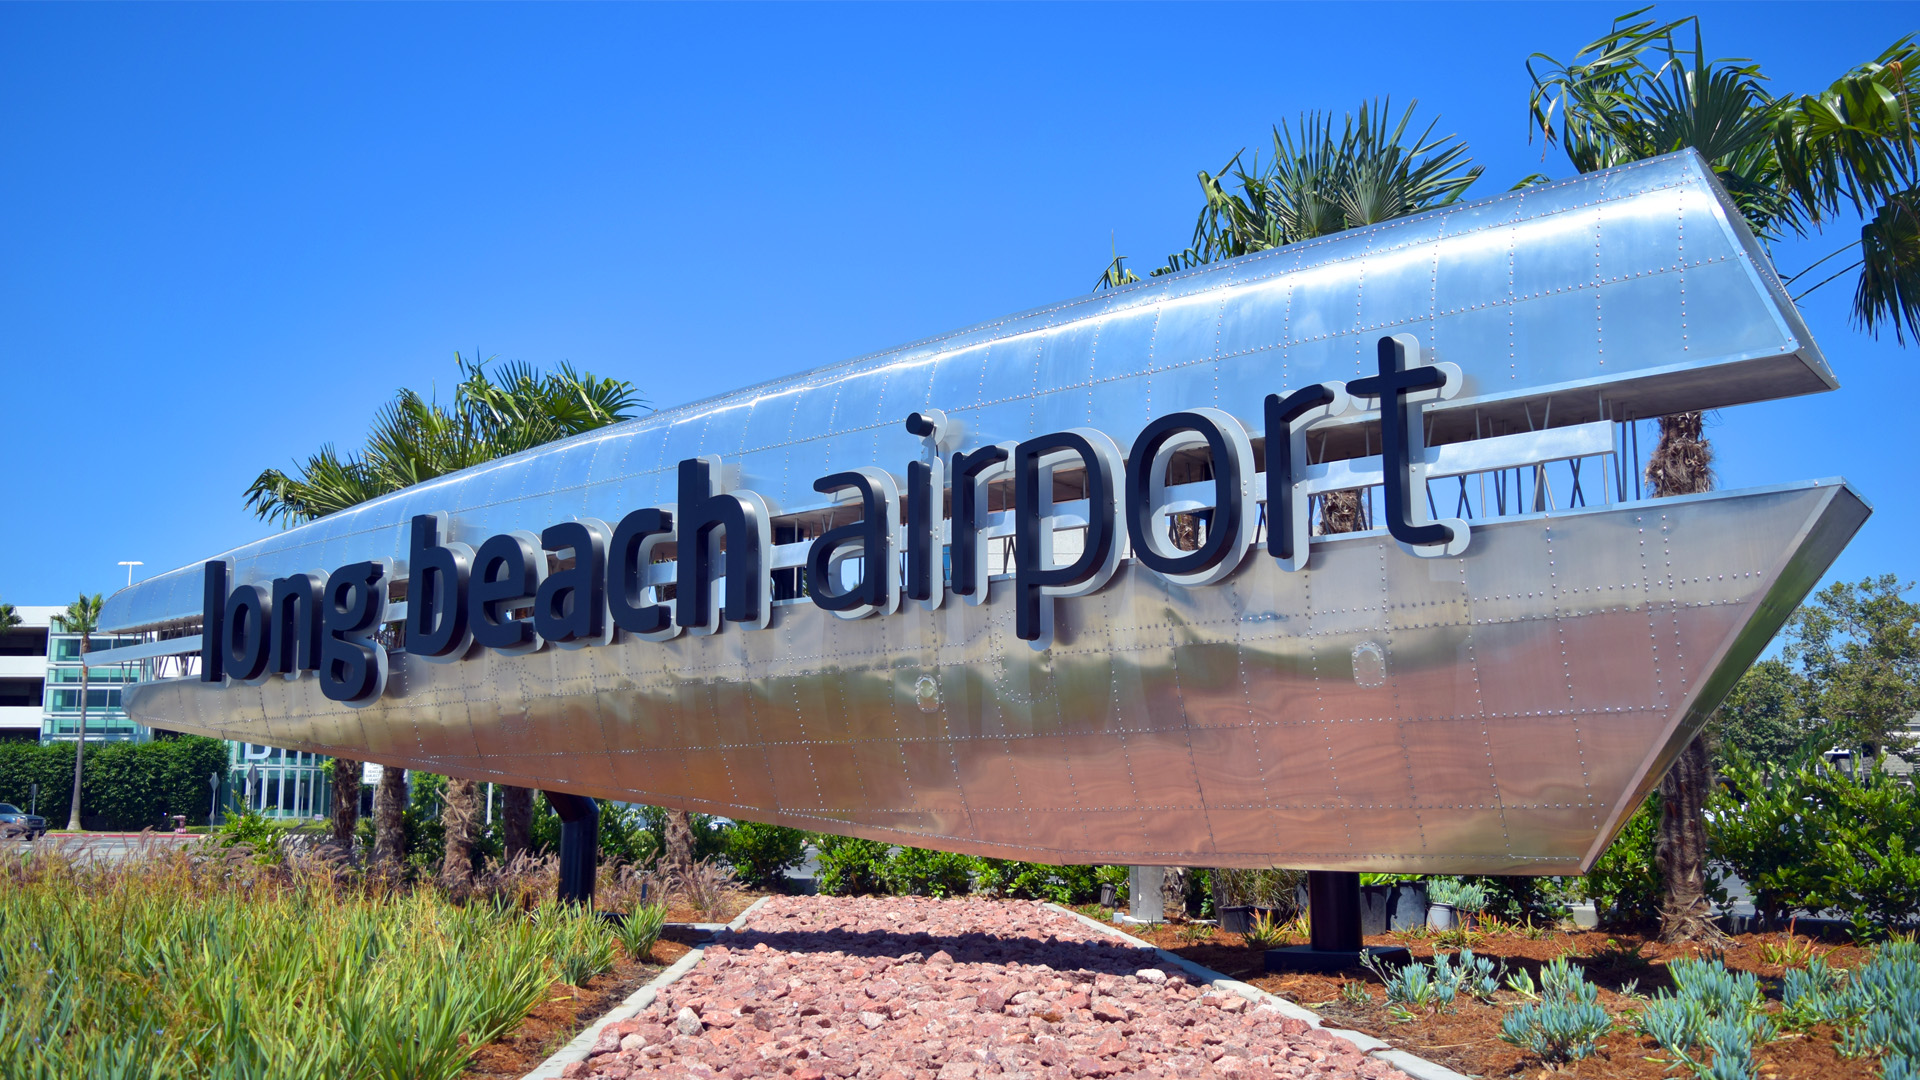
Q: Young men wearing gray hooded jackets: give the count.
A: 0